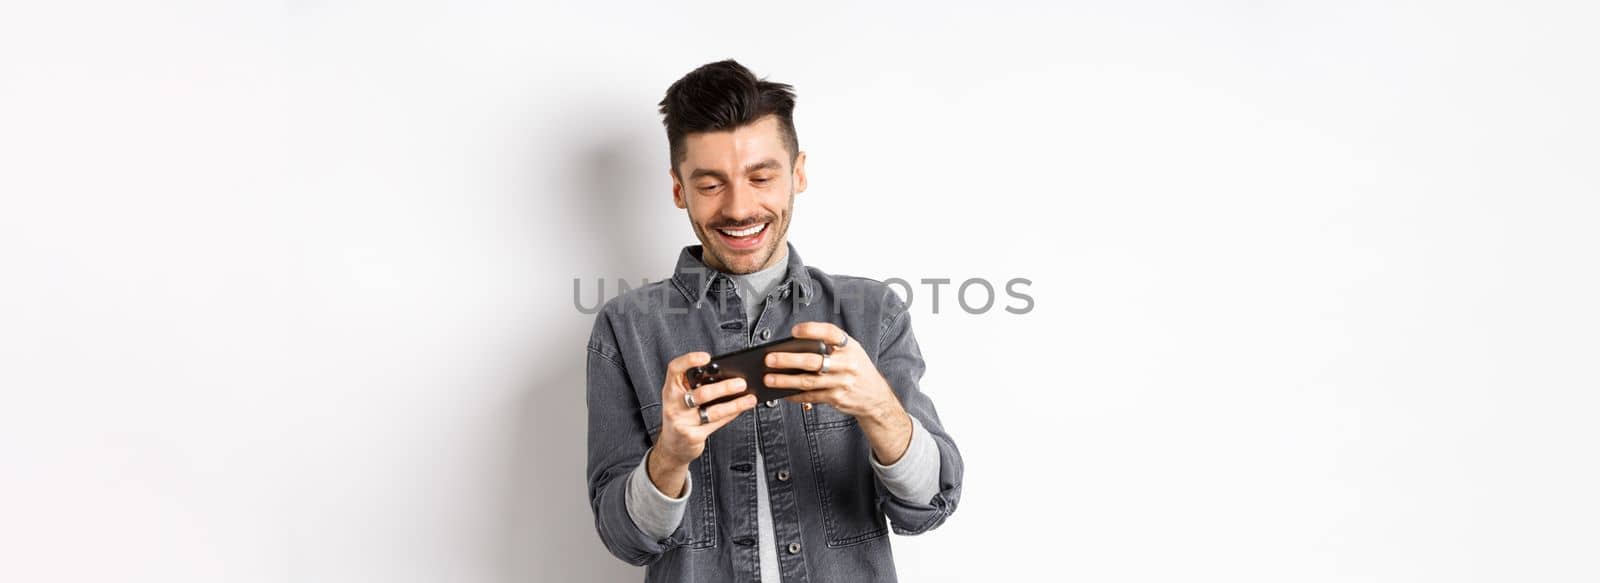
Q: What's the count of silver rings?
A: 4